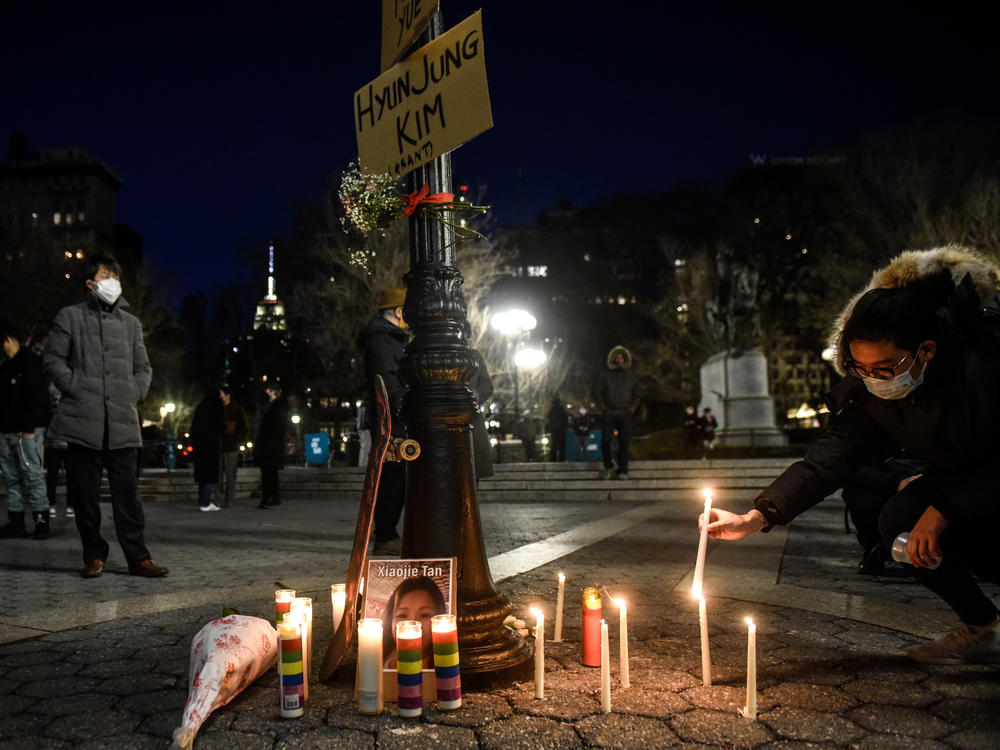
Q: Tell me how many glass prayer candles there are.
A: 9